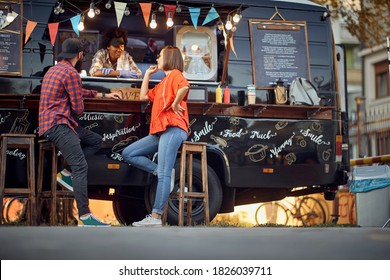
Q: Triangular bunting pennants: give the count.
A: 11